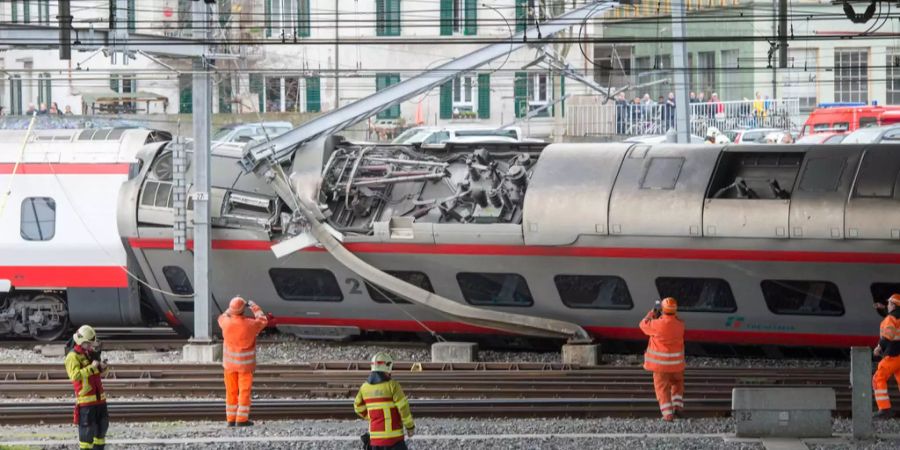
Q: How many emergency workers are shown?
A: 5